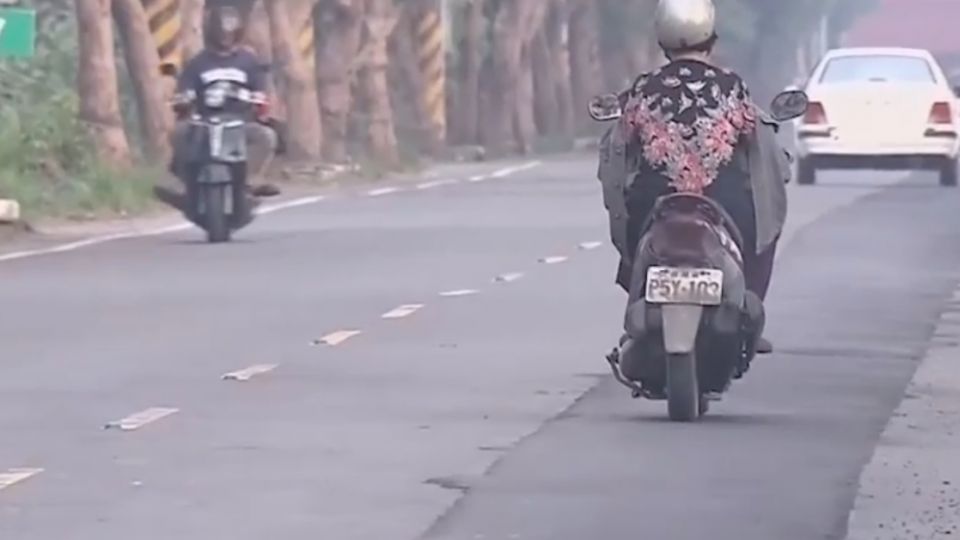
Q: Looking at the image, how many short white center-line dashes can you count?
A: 9